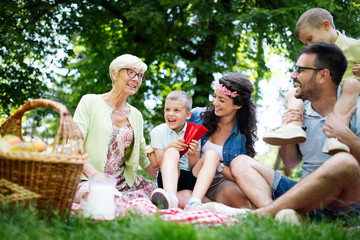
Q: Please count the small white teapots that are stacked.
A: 0